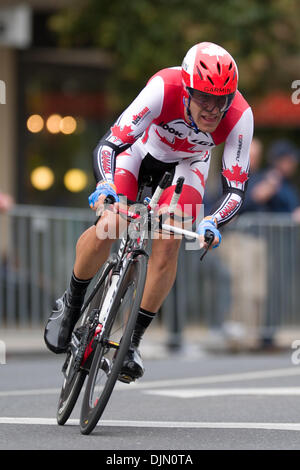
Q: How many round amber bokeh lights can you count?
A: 5